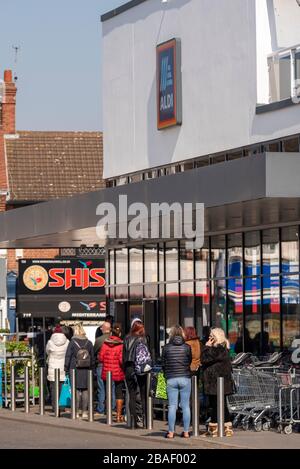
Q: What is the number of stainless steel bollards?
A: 10